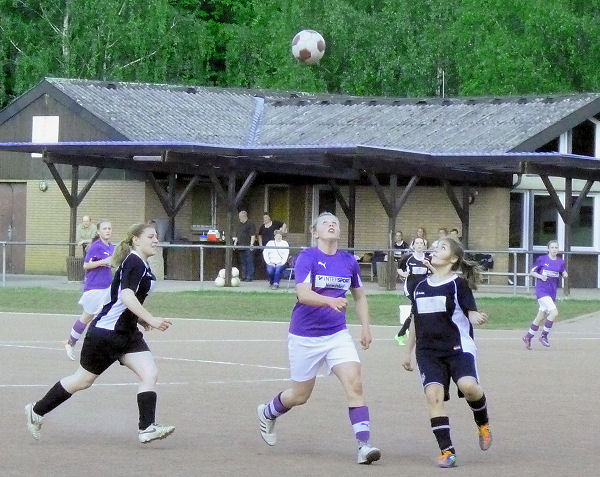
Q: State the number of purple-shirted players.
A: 3